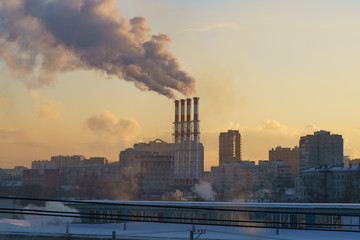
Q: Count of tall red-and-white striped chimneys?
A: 4